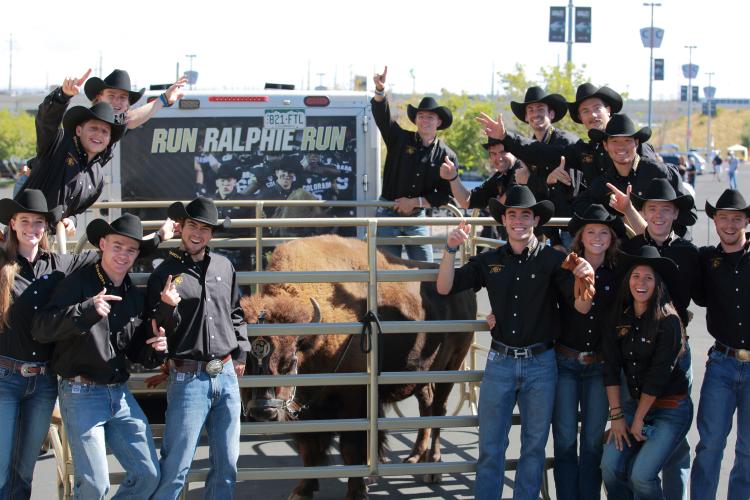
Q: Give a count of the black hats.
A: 15